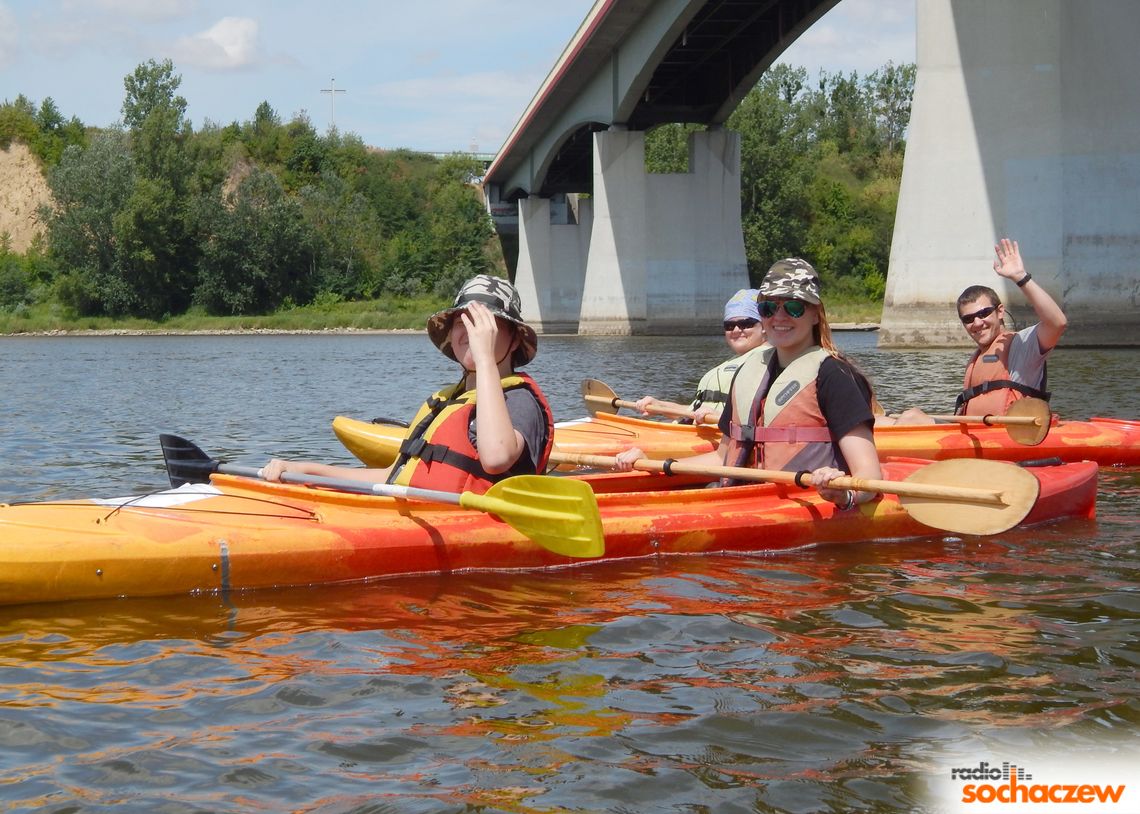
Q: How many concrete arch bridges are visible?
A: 1